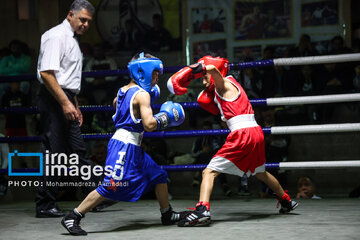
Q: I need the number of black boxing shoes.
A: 4